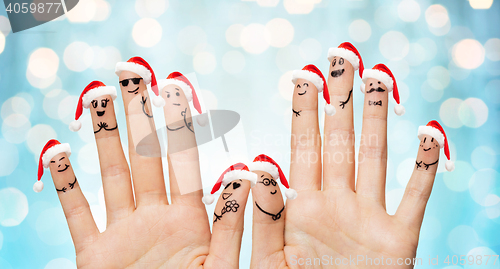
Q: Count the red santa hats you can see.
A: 10